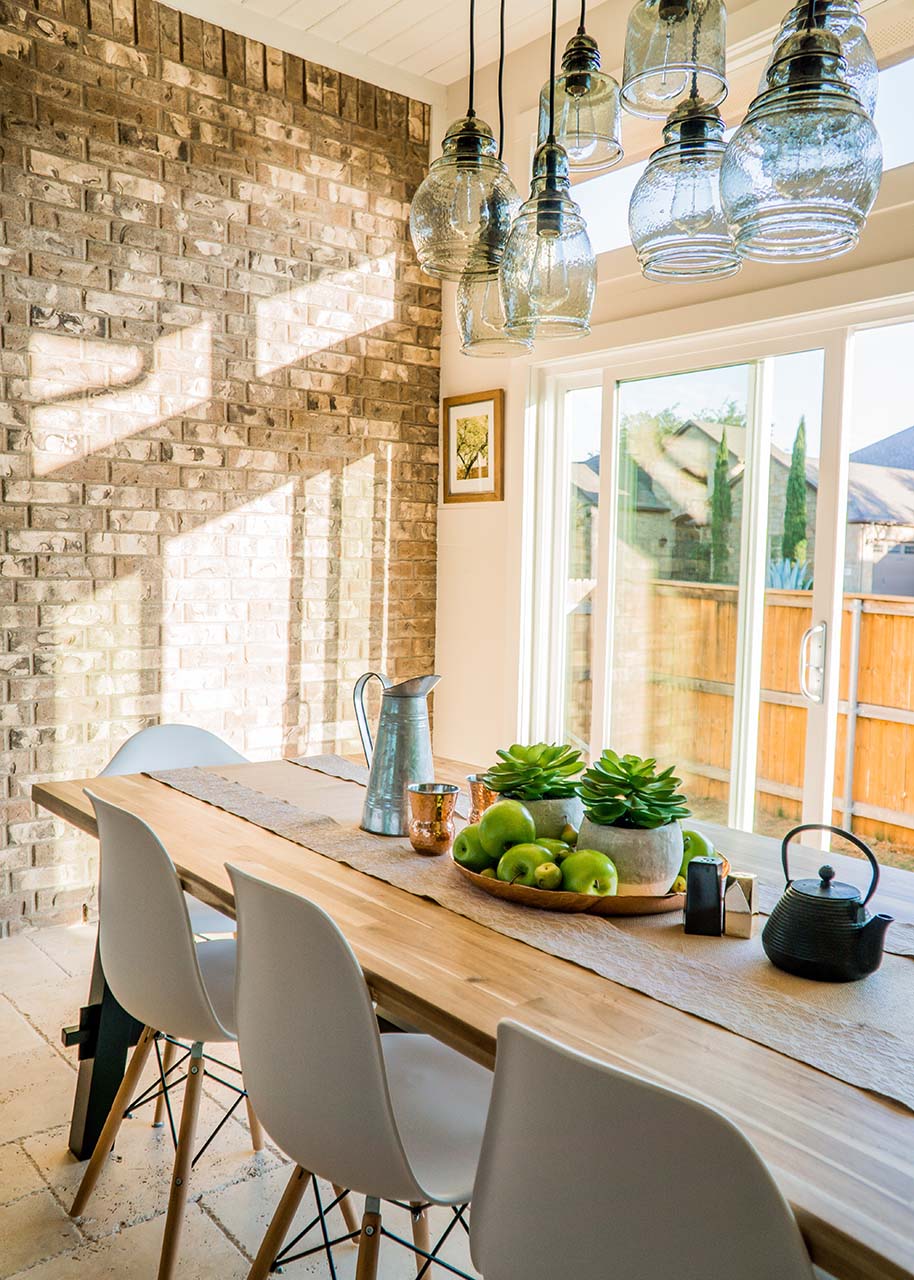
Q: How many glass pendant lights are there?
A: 8